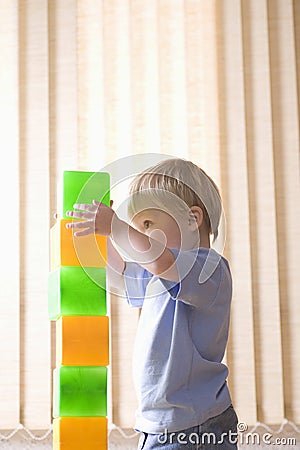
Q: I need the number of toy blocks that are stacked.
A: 6